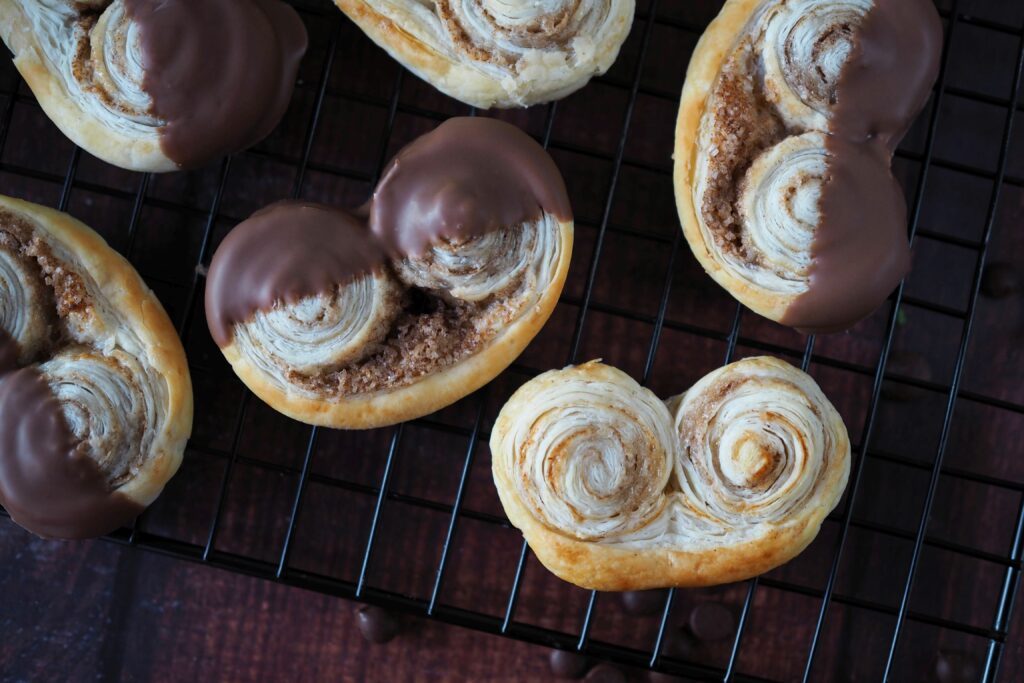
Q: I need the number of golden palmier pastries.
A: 6